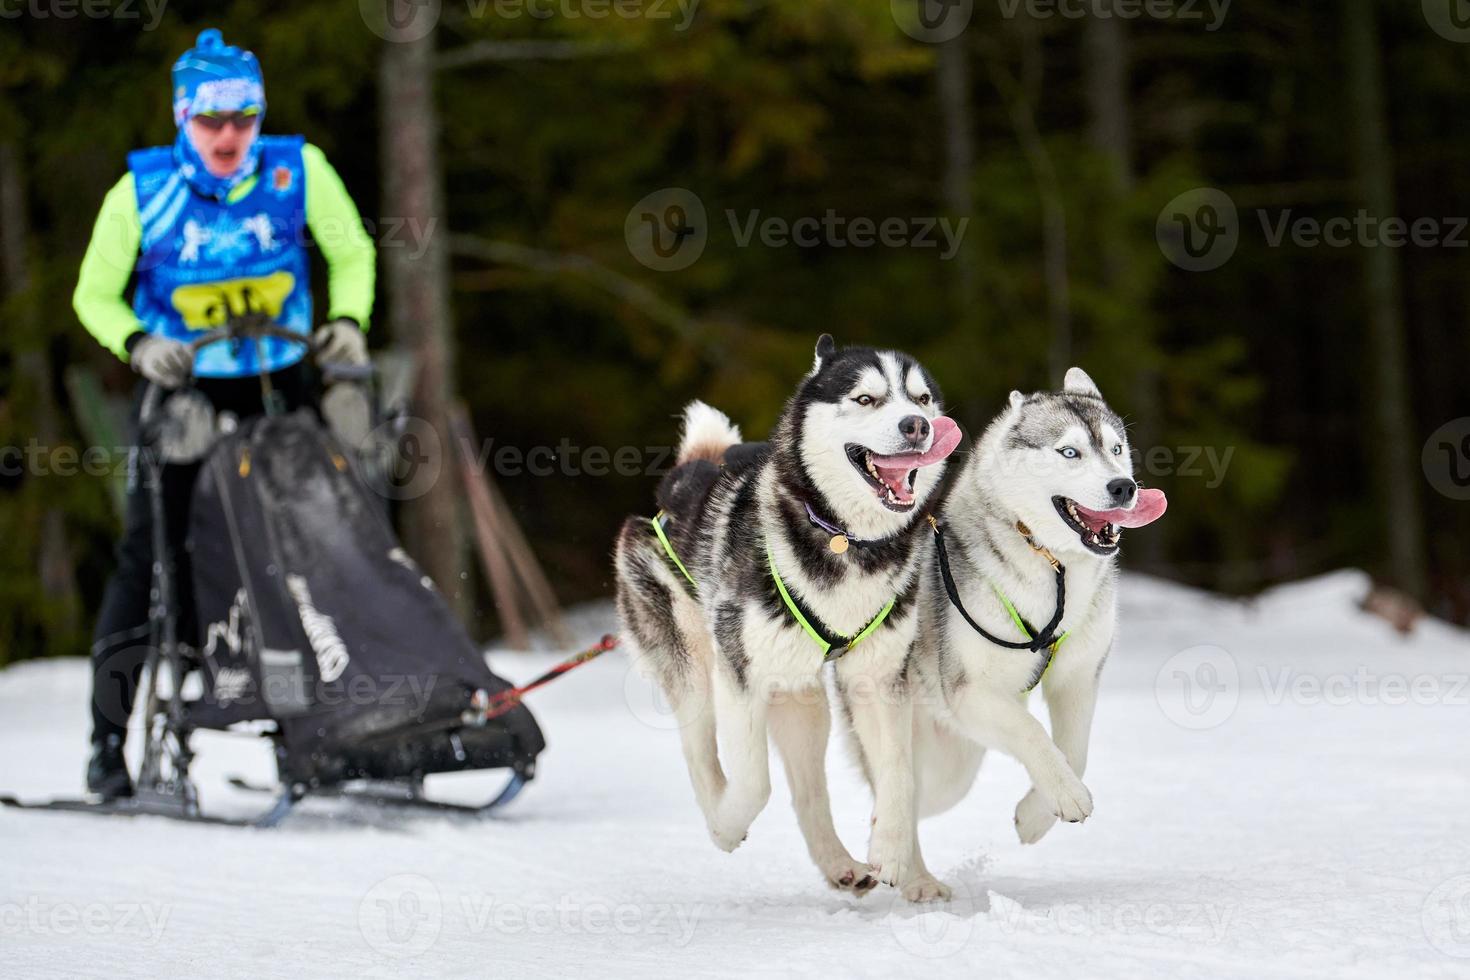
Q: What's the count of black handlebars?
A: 1